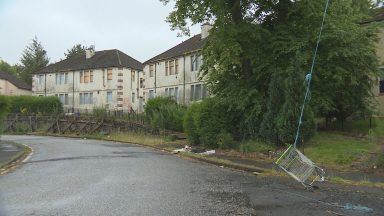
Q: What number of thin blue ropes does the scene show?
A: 1